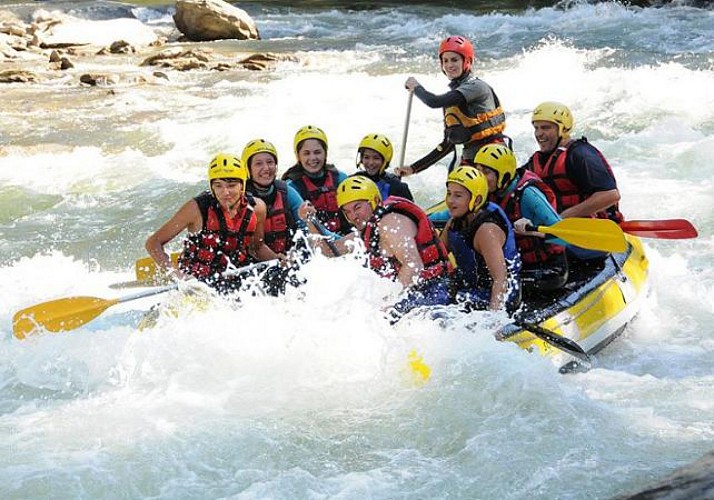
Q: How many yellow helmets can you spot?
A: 8